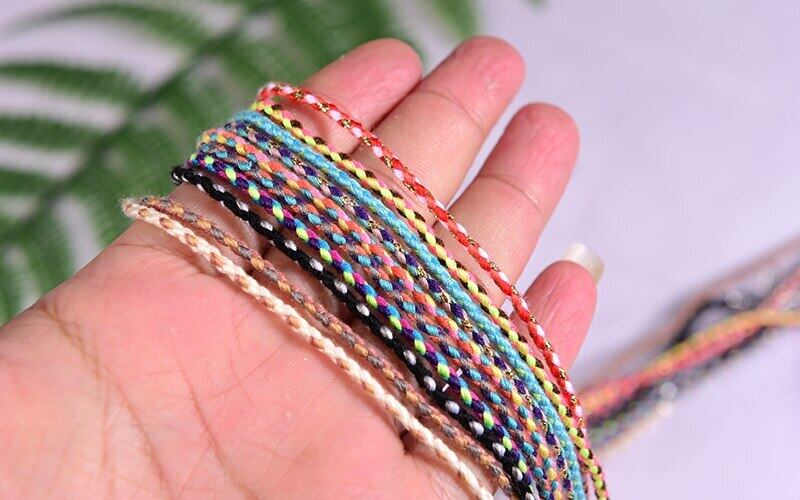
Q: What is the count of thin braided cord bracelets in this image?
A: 10